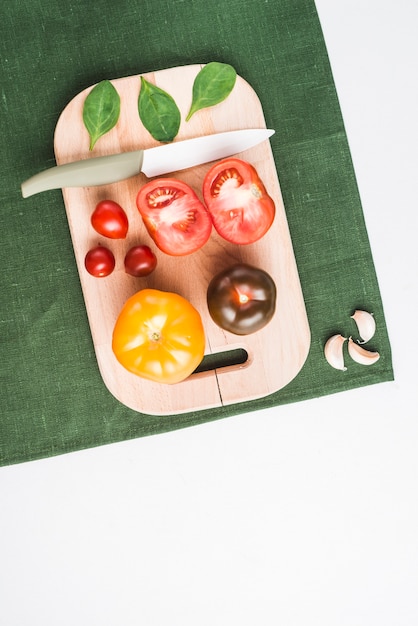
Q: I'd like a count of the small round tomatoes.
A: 3